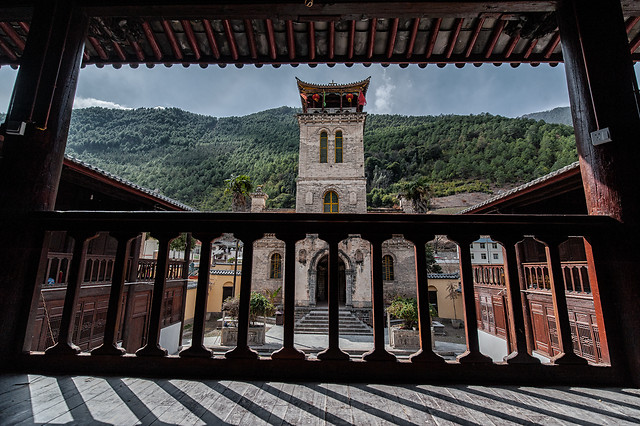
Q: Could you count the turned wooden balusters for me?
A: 12